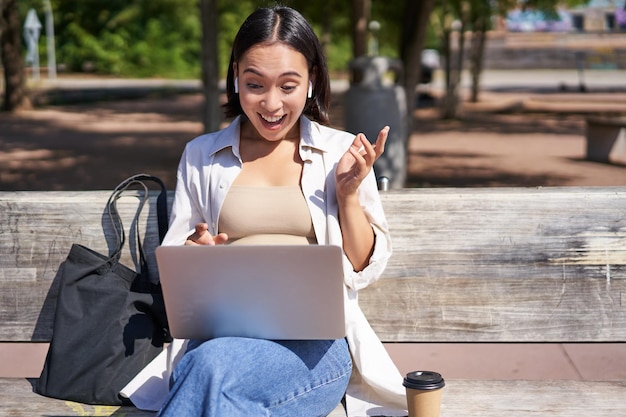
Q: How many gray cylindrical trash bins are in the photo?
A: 1